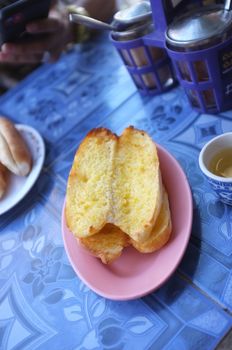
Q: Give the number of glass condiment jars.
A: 2